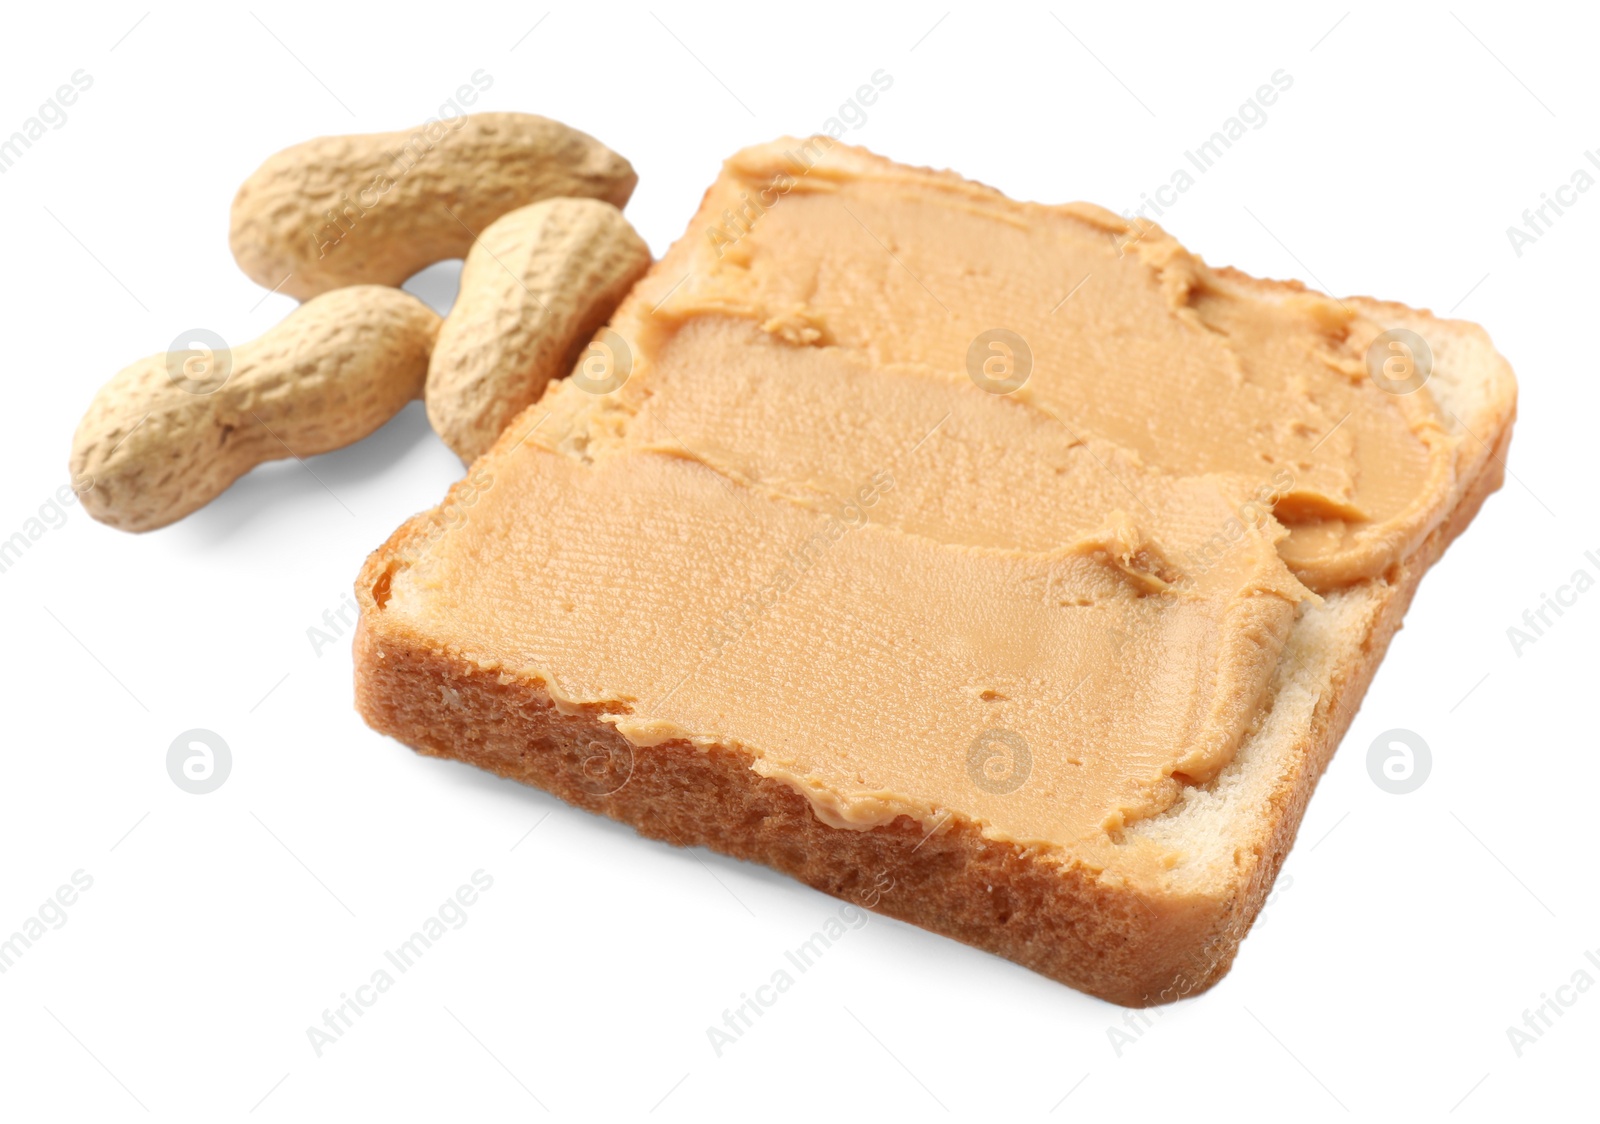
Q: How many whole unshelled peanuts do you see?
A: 3